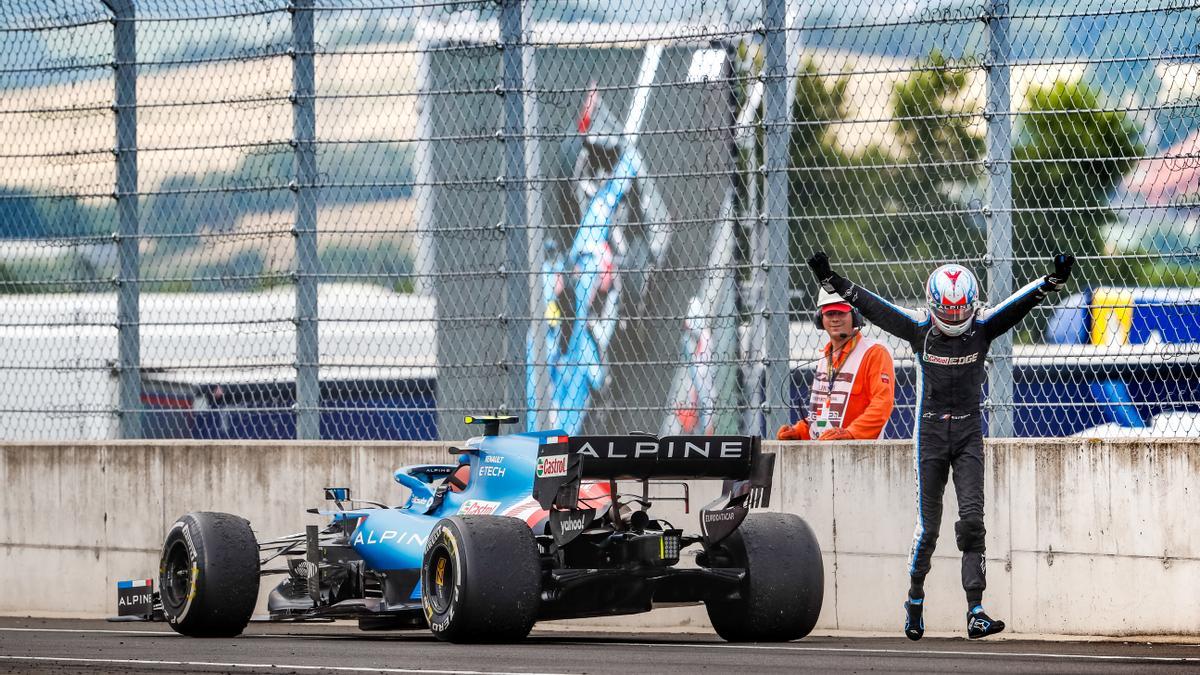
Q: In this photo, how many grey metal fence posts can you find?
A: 5